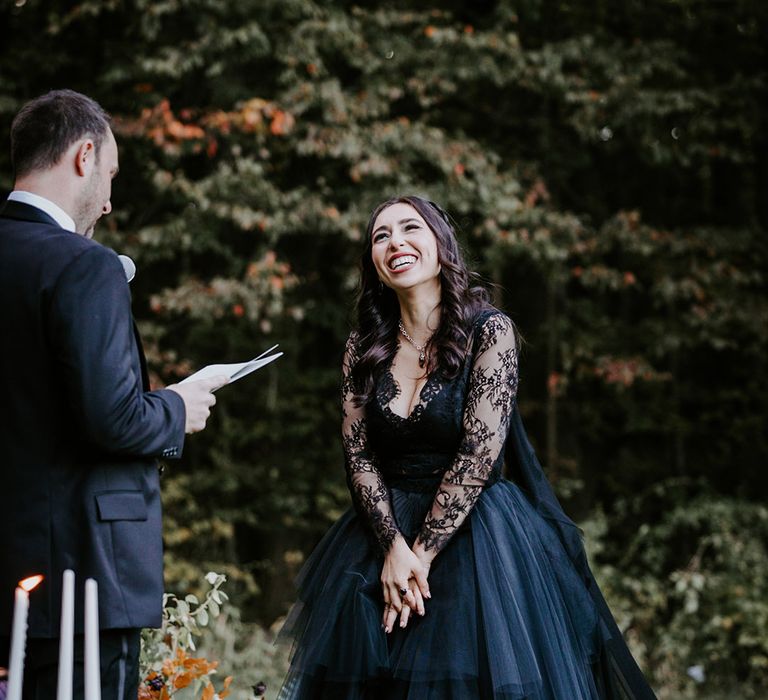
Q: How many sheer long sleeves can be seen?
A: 2